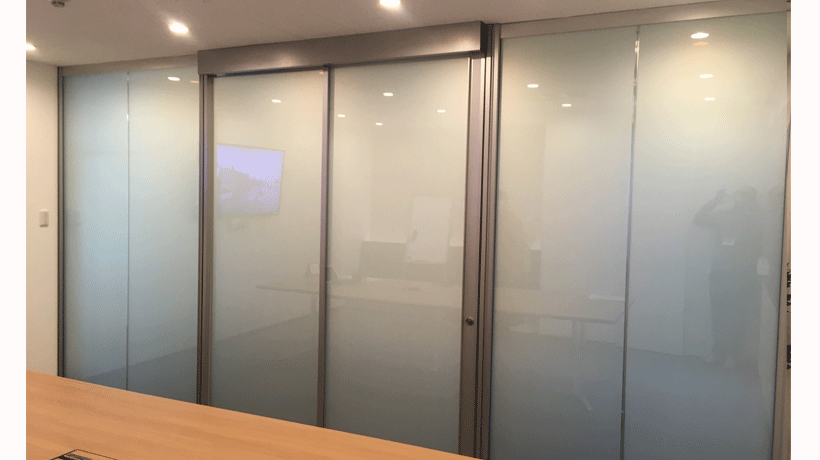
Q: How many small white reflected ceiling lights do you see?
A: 11